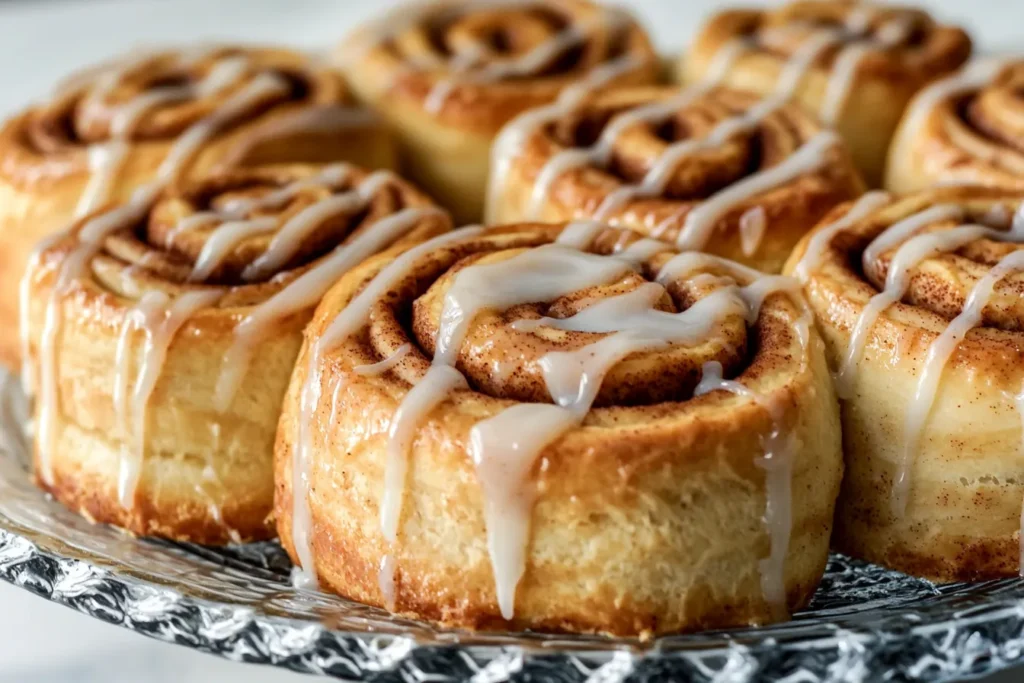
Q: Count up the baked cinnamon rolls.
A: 8